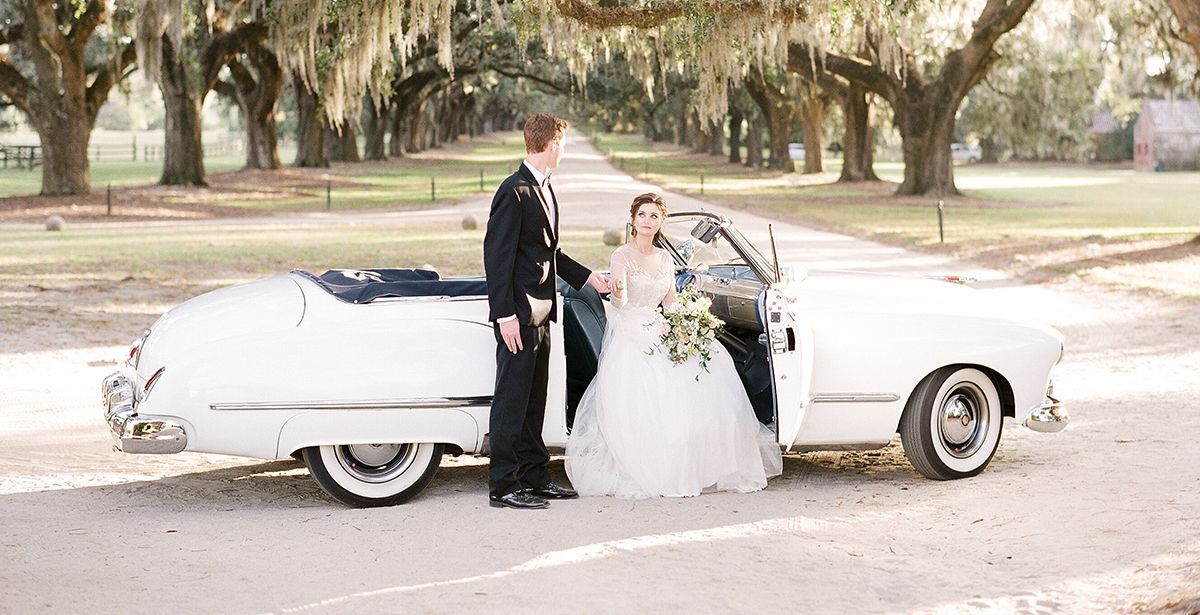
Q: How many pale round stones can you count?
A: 3